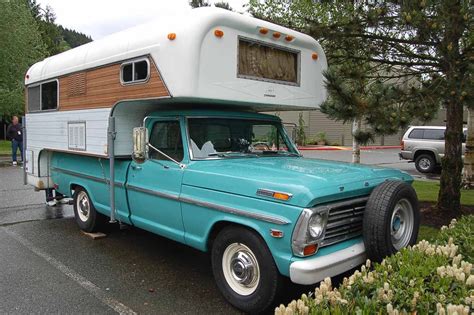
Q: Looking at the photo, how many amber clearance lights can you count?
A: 6